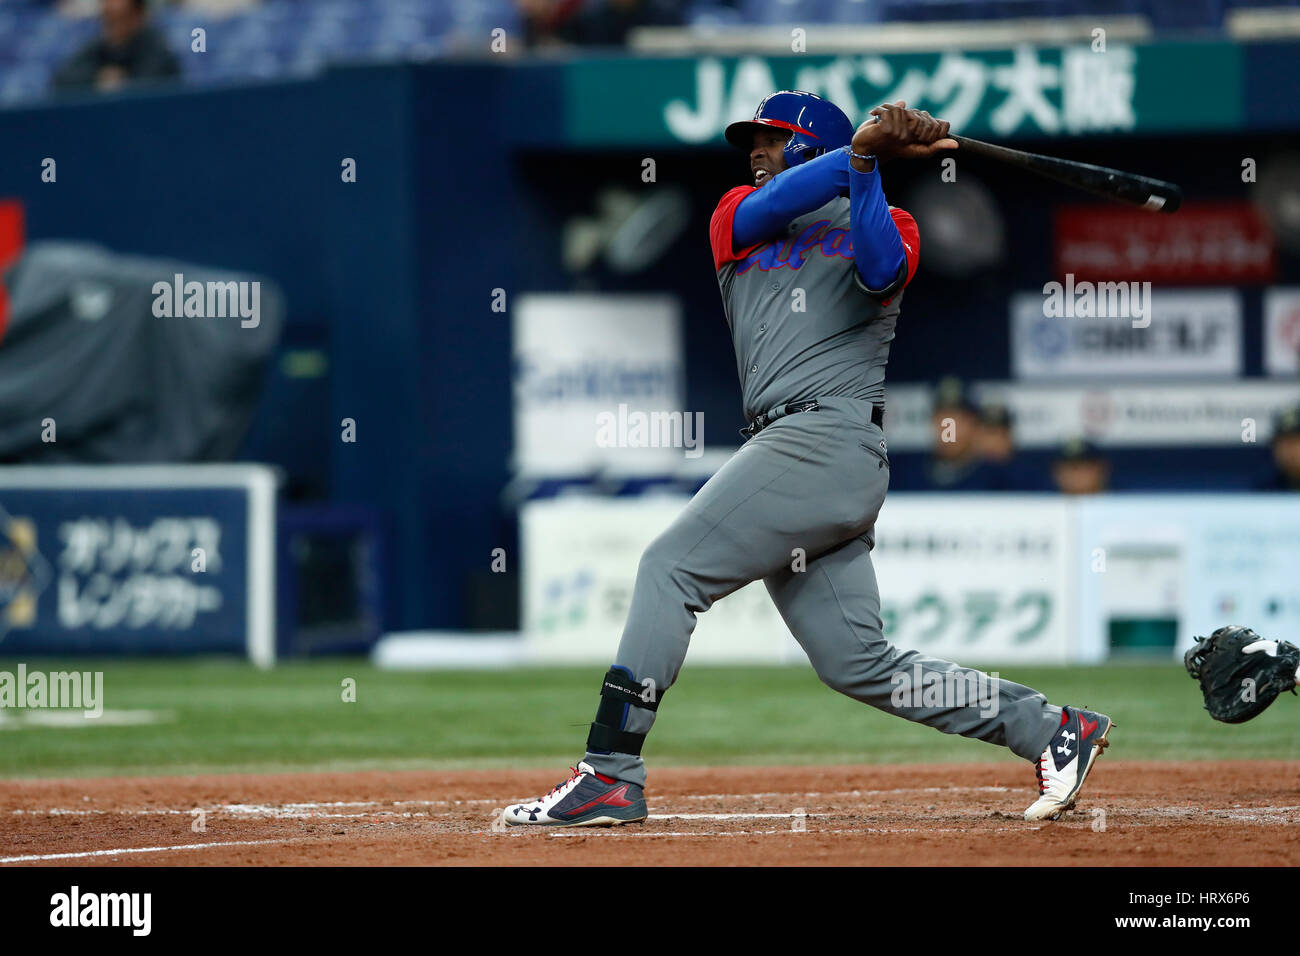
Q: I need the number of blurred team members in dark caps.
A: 4